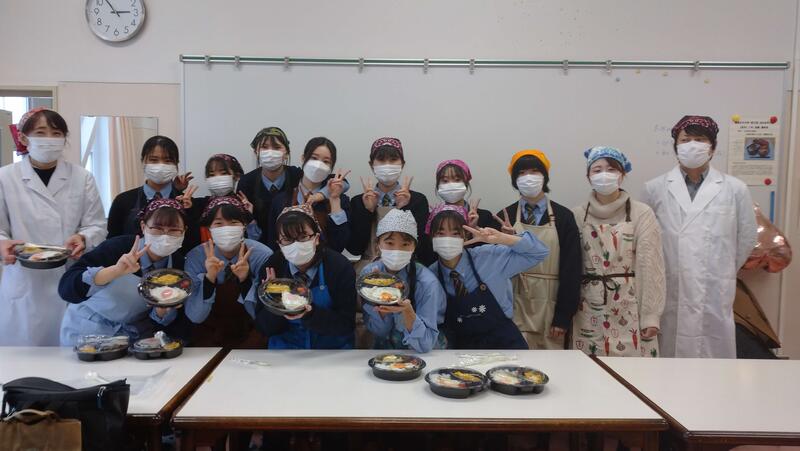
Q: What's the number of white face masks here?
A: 15